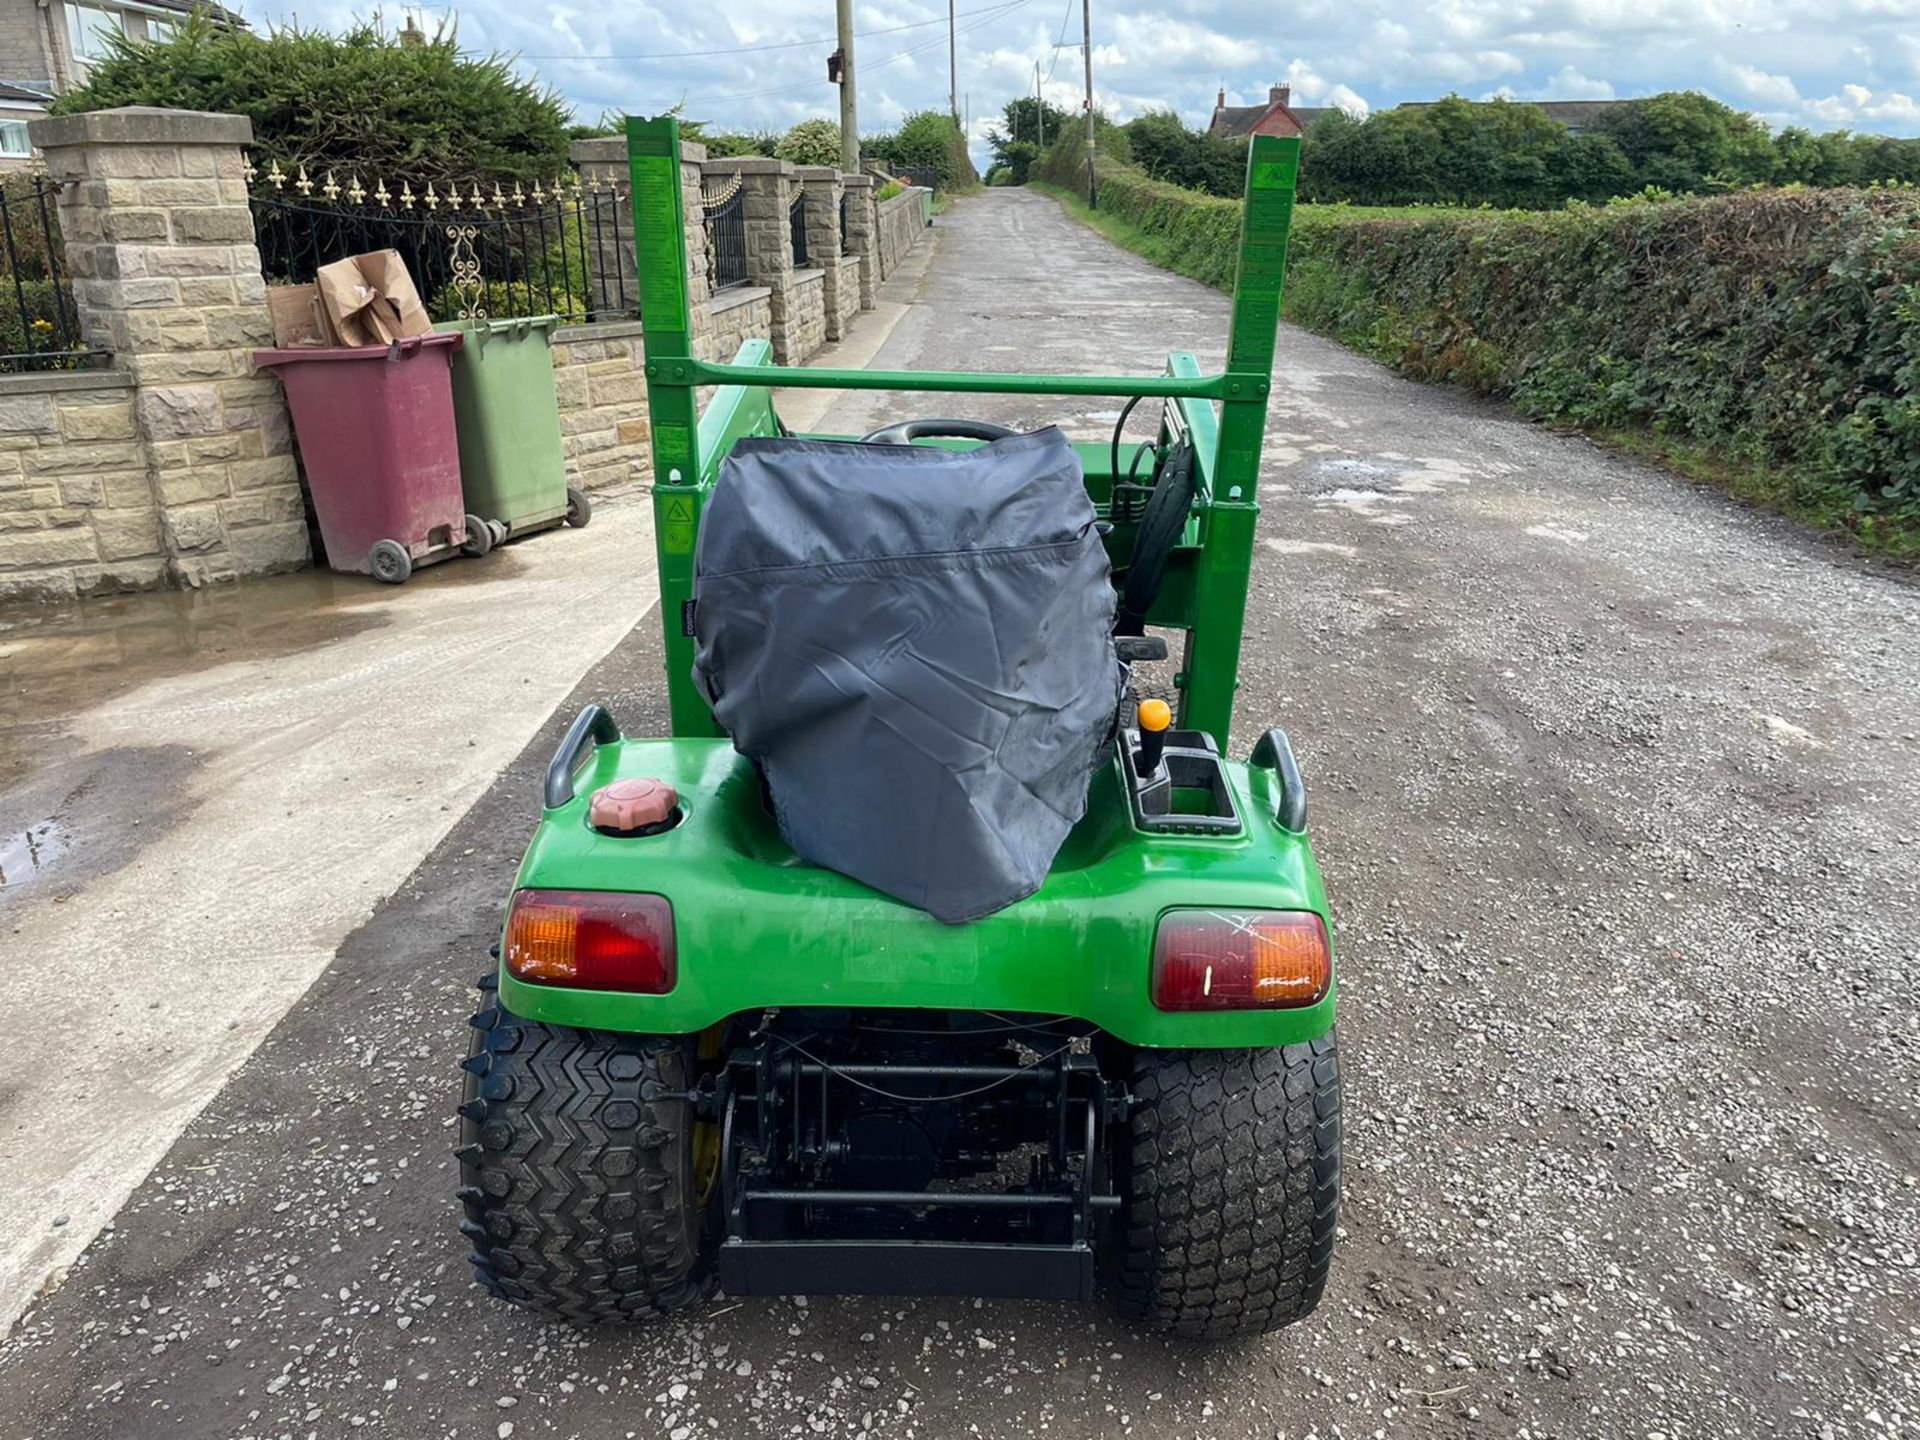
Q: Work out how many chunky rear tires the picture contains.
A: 2